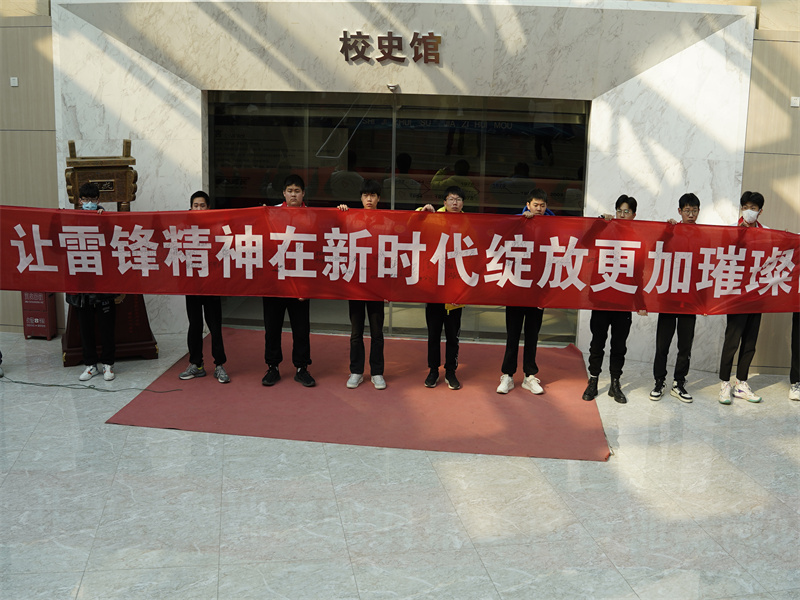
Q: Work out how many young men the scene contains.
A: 9